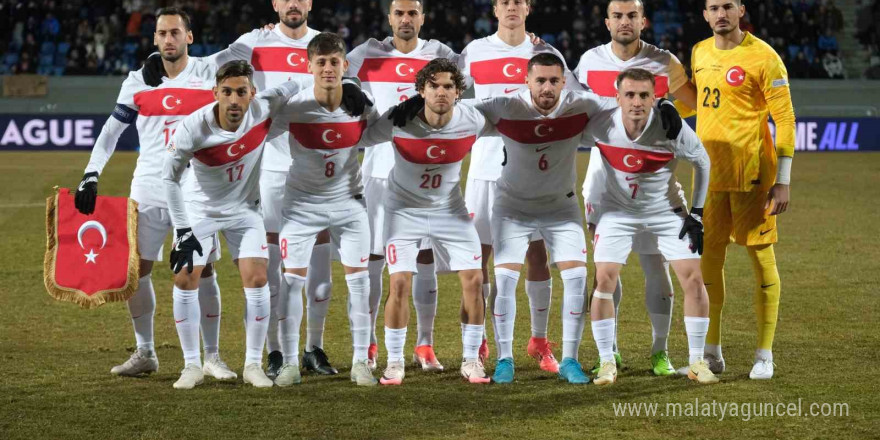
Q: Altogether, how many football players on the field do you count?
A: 11